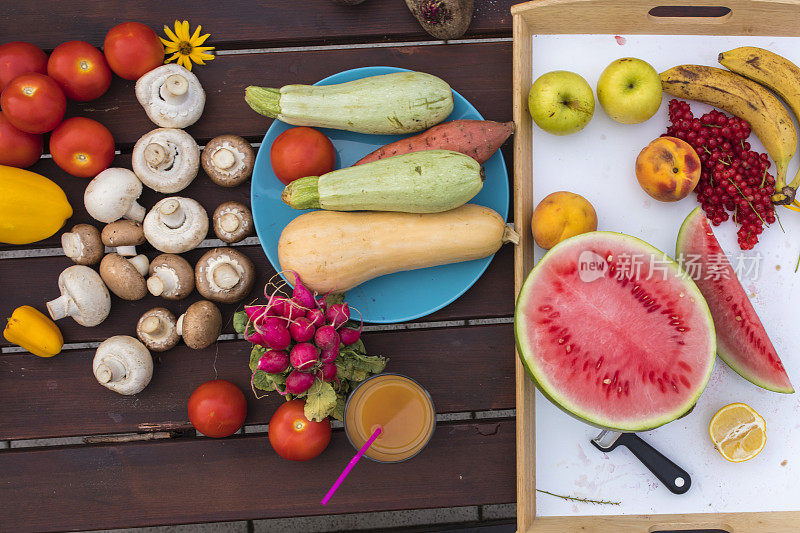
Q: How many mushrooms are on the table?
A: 15